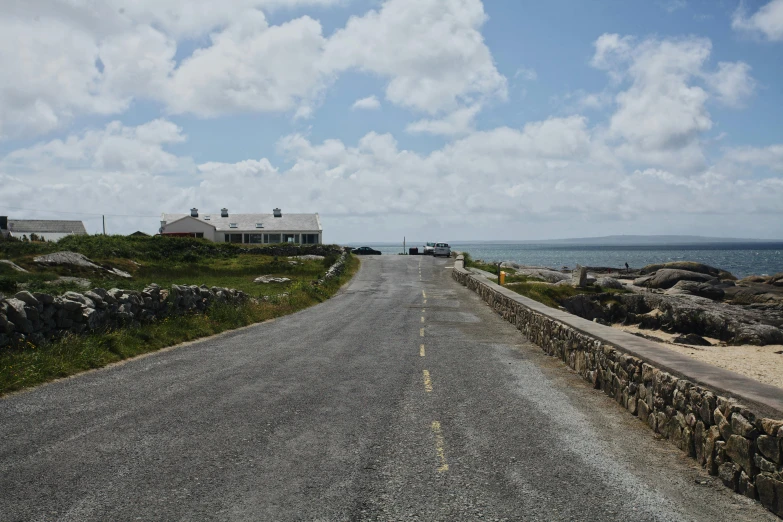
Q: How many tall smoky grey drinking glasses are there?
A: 0